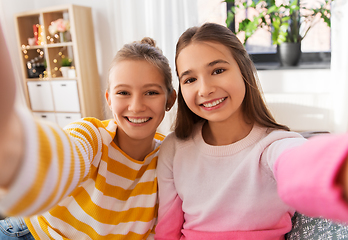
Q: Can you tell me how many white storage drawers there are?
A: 4